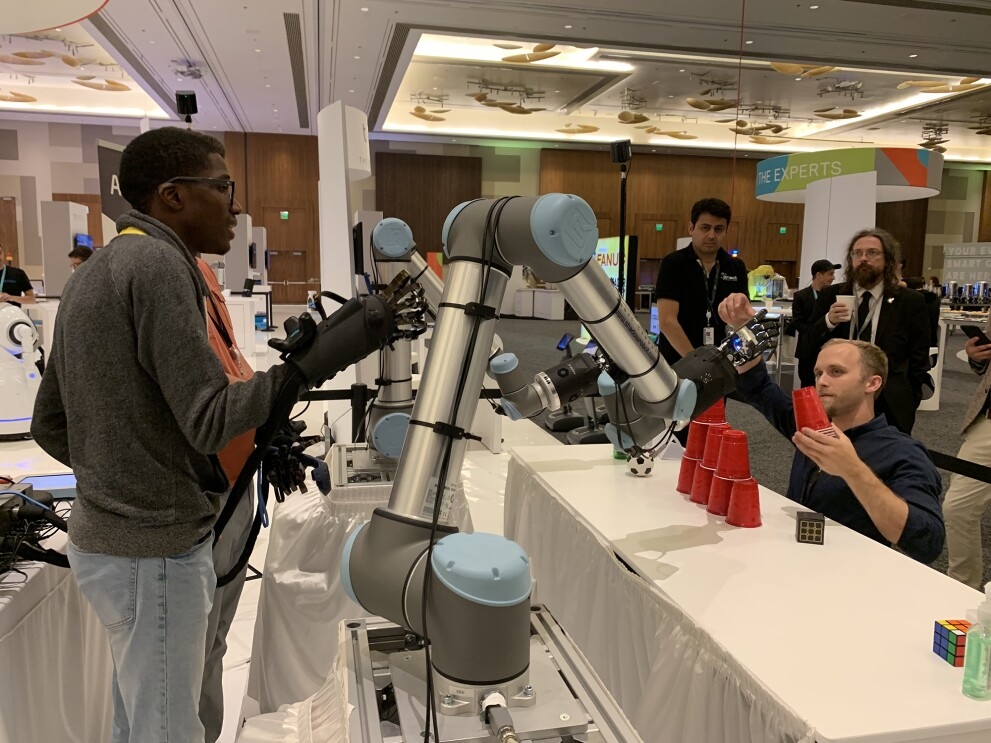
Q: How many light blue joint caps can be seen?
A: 11